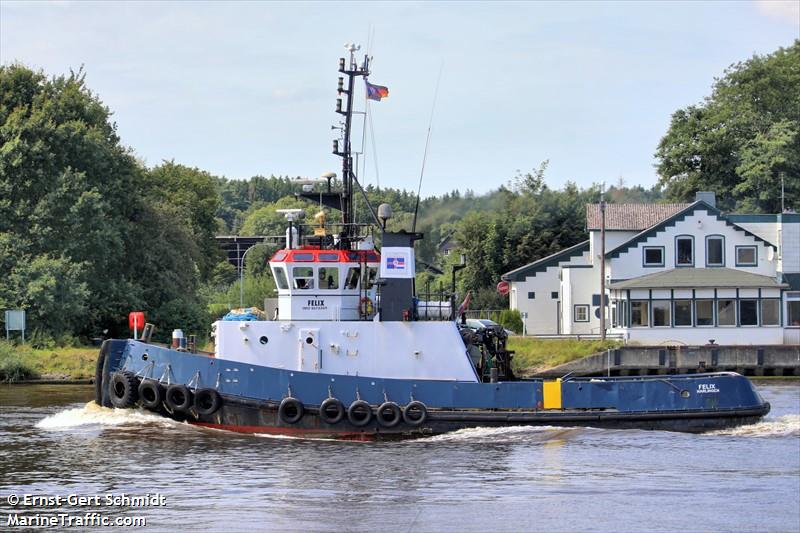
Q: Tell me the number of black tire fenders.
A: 9